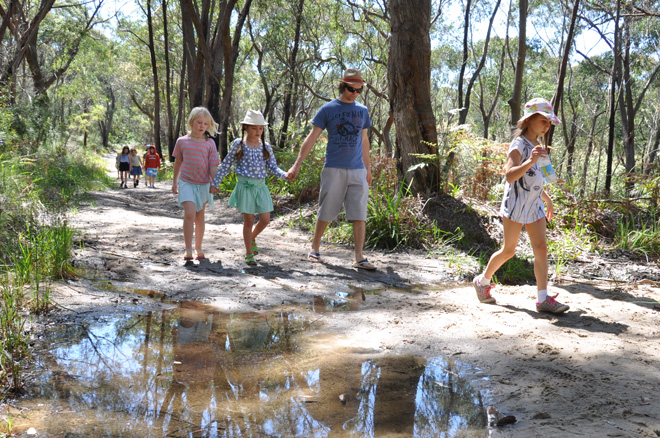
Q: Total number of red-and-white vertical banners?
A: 0